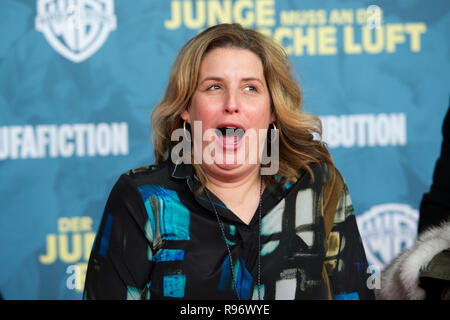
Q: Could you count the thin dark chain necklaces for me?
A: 1